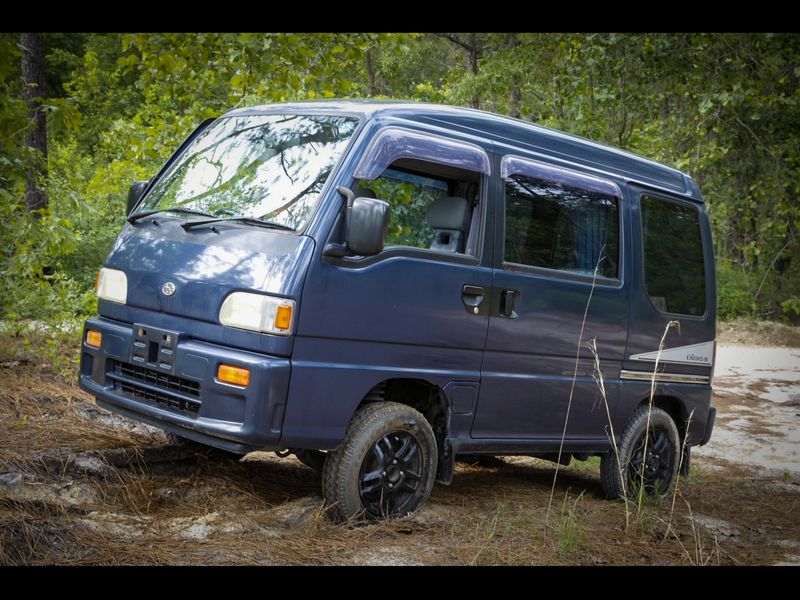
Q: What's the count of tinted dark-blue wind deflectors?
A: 2